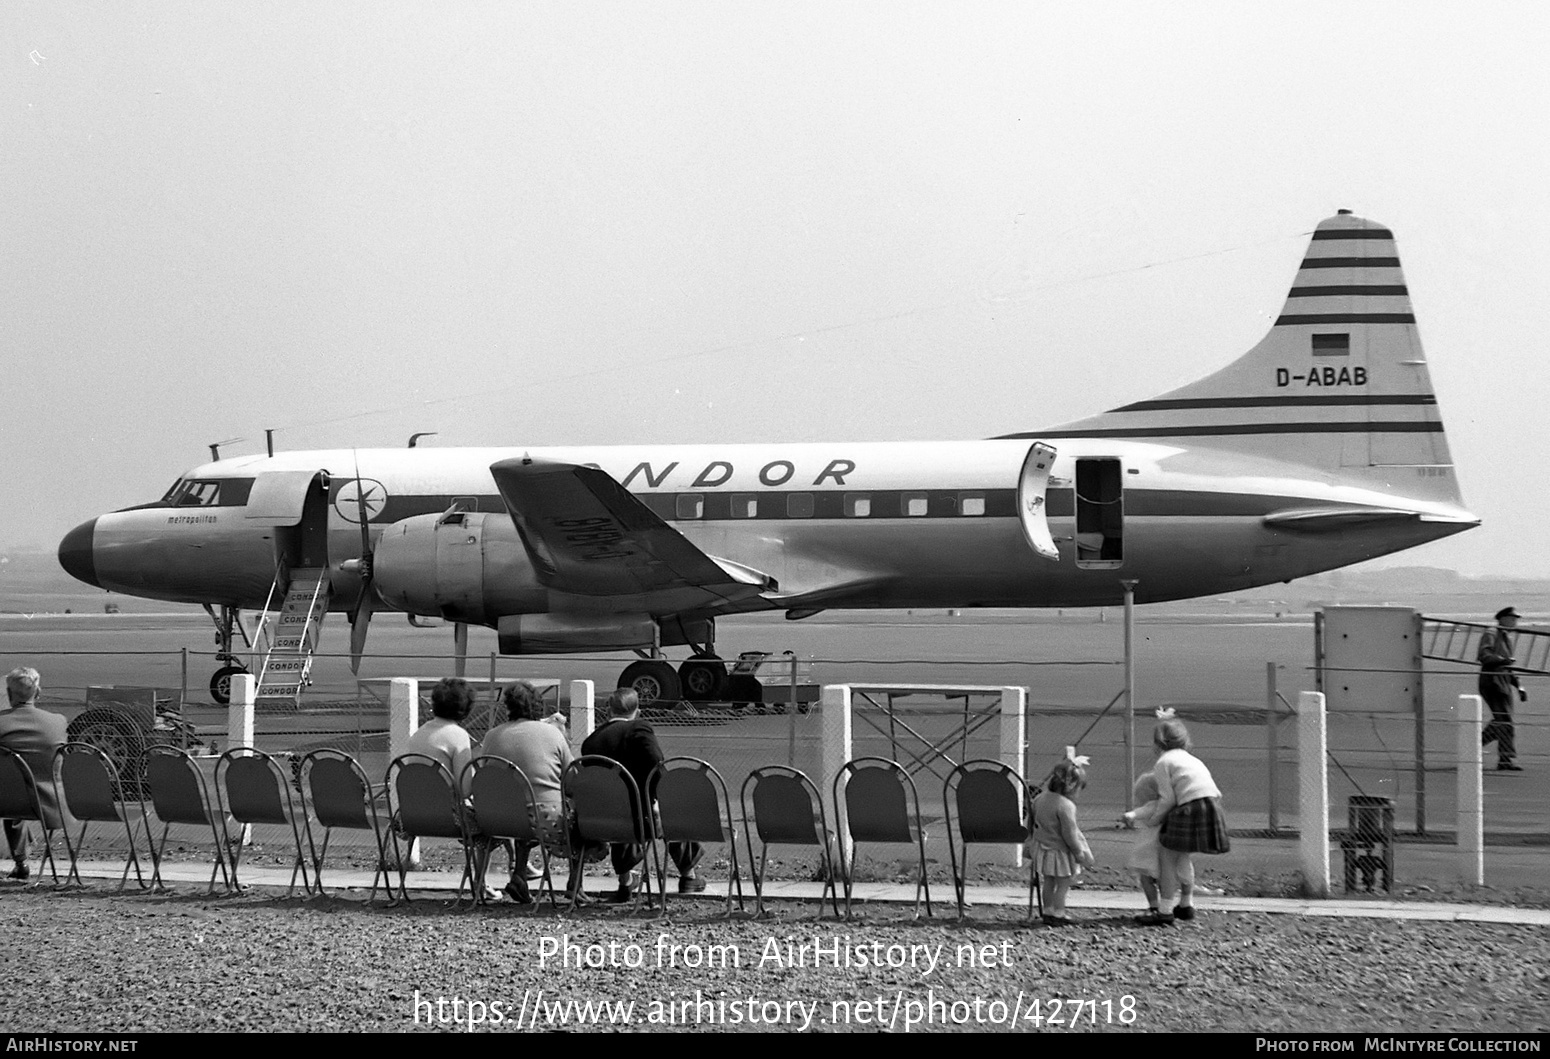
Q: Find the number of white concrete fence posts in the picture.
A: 7